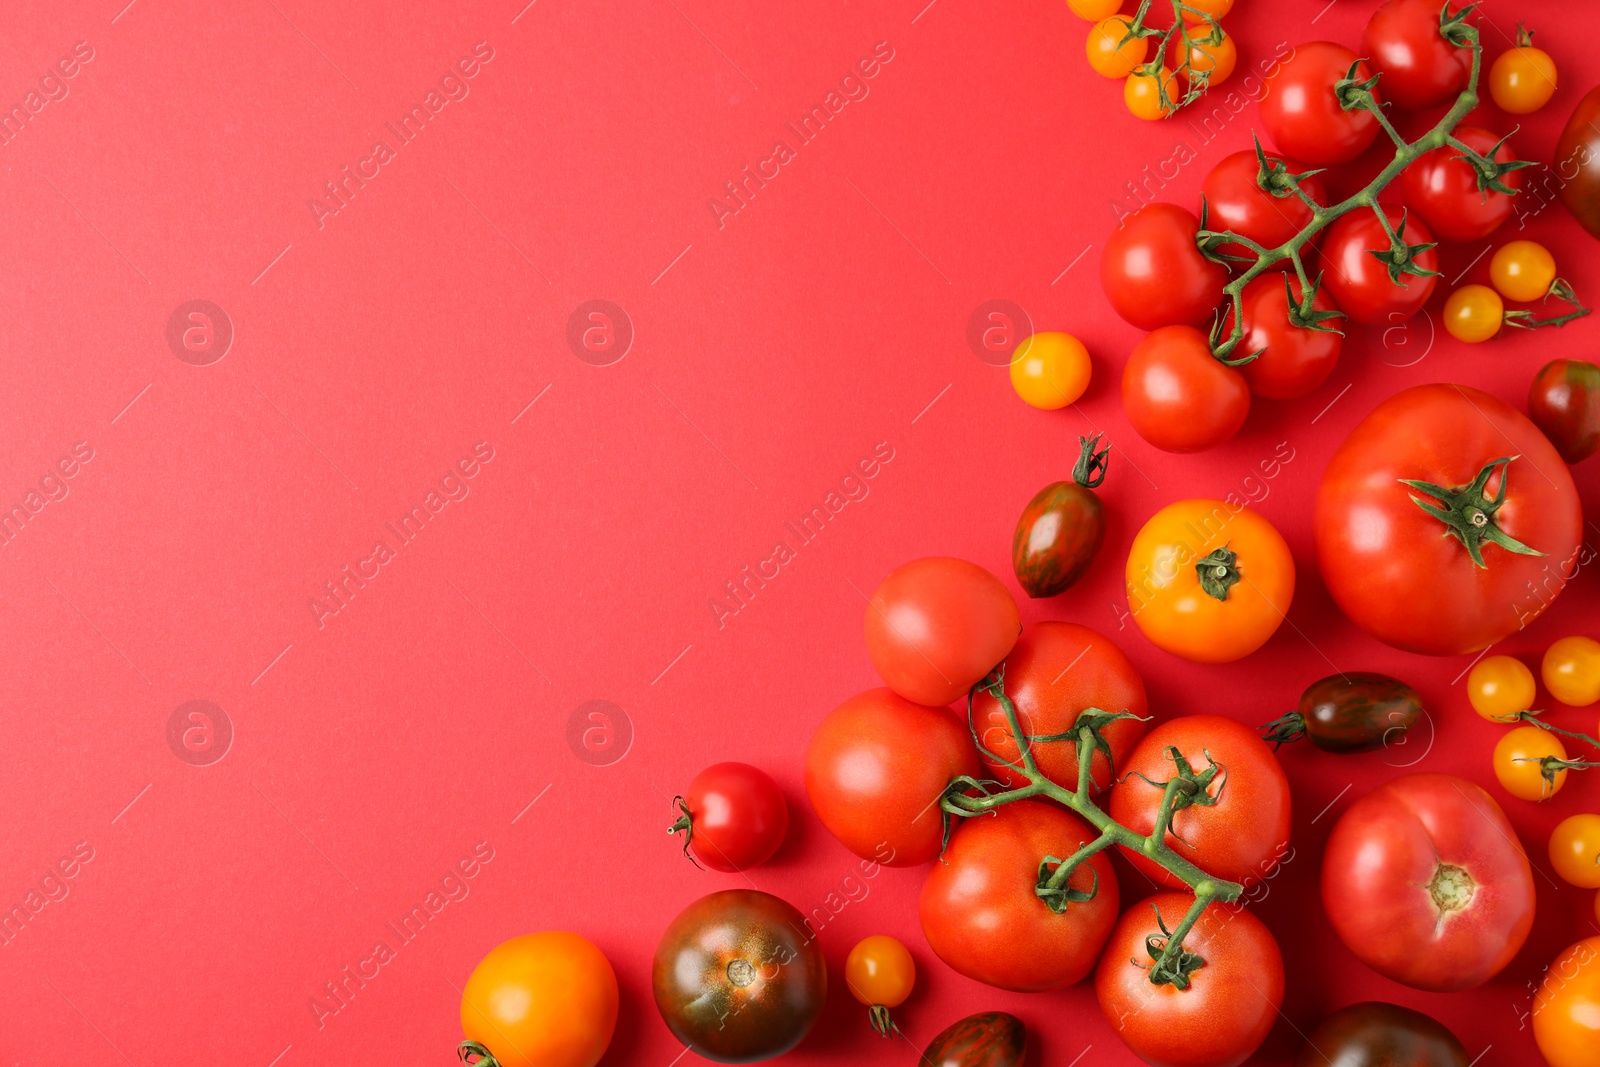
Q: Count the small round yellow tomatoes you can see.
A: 14